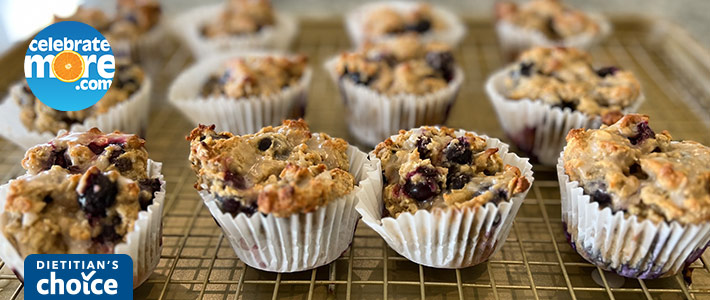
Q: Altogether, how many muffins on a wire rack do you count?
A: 12